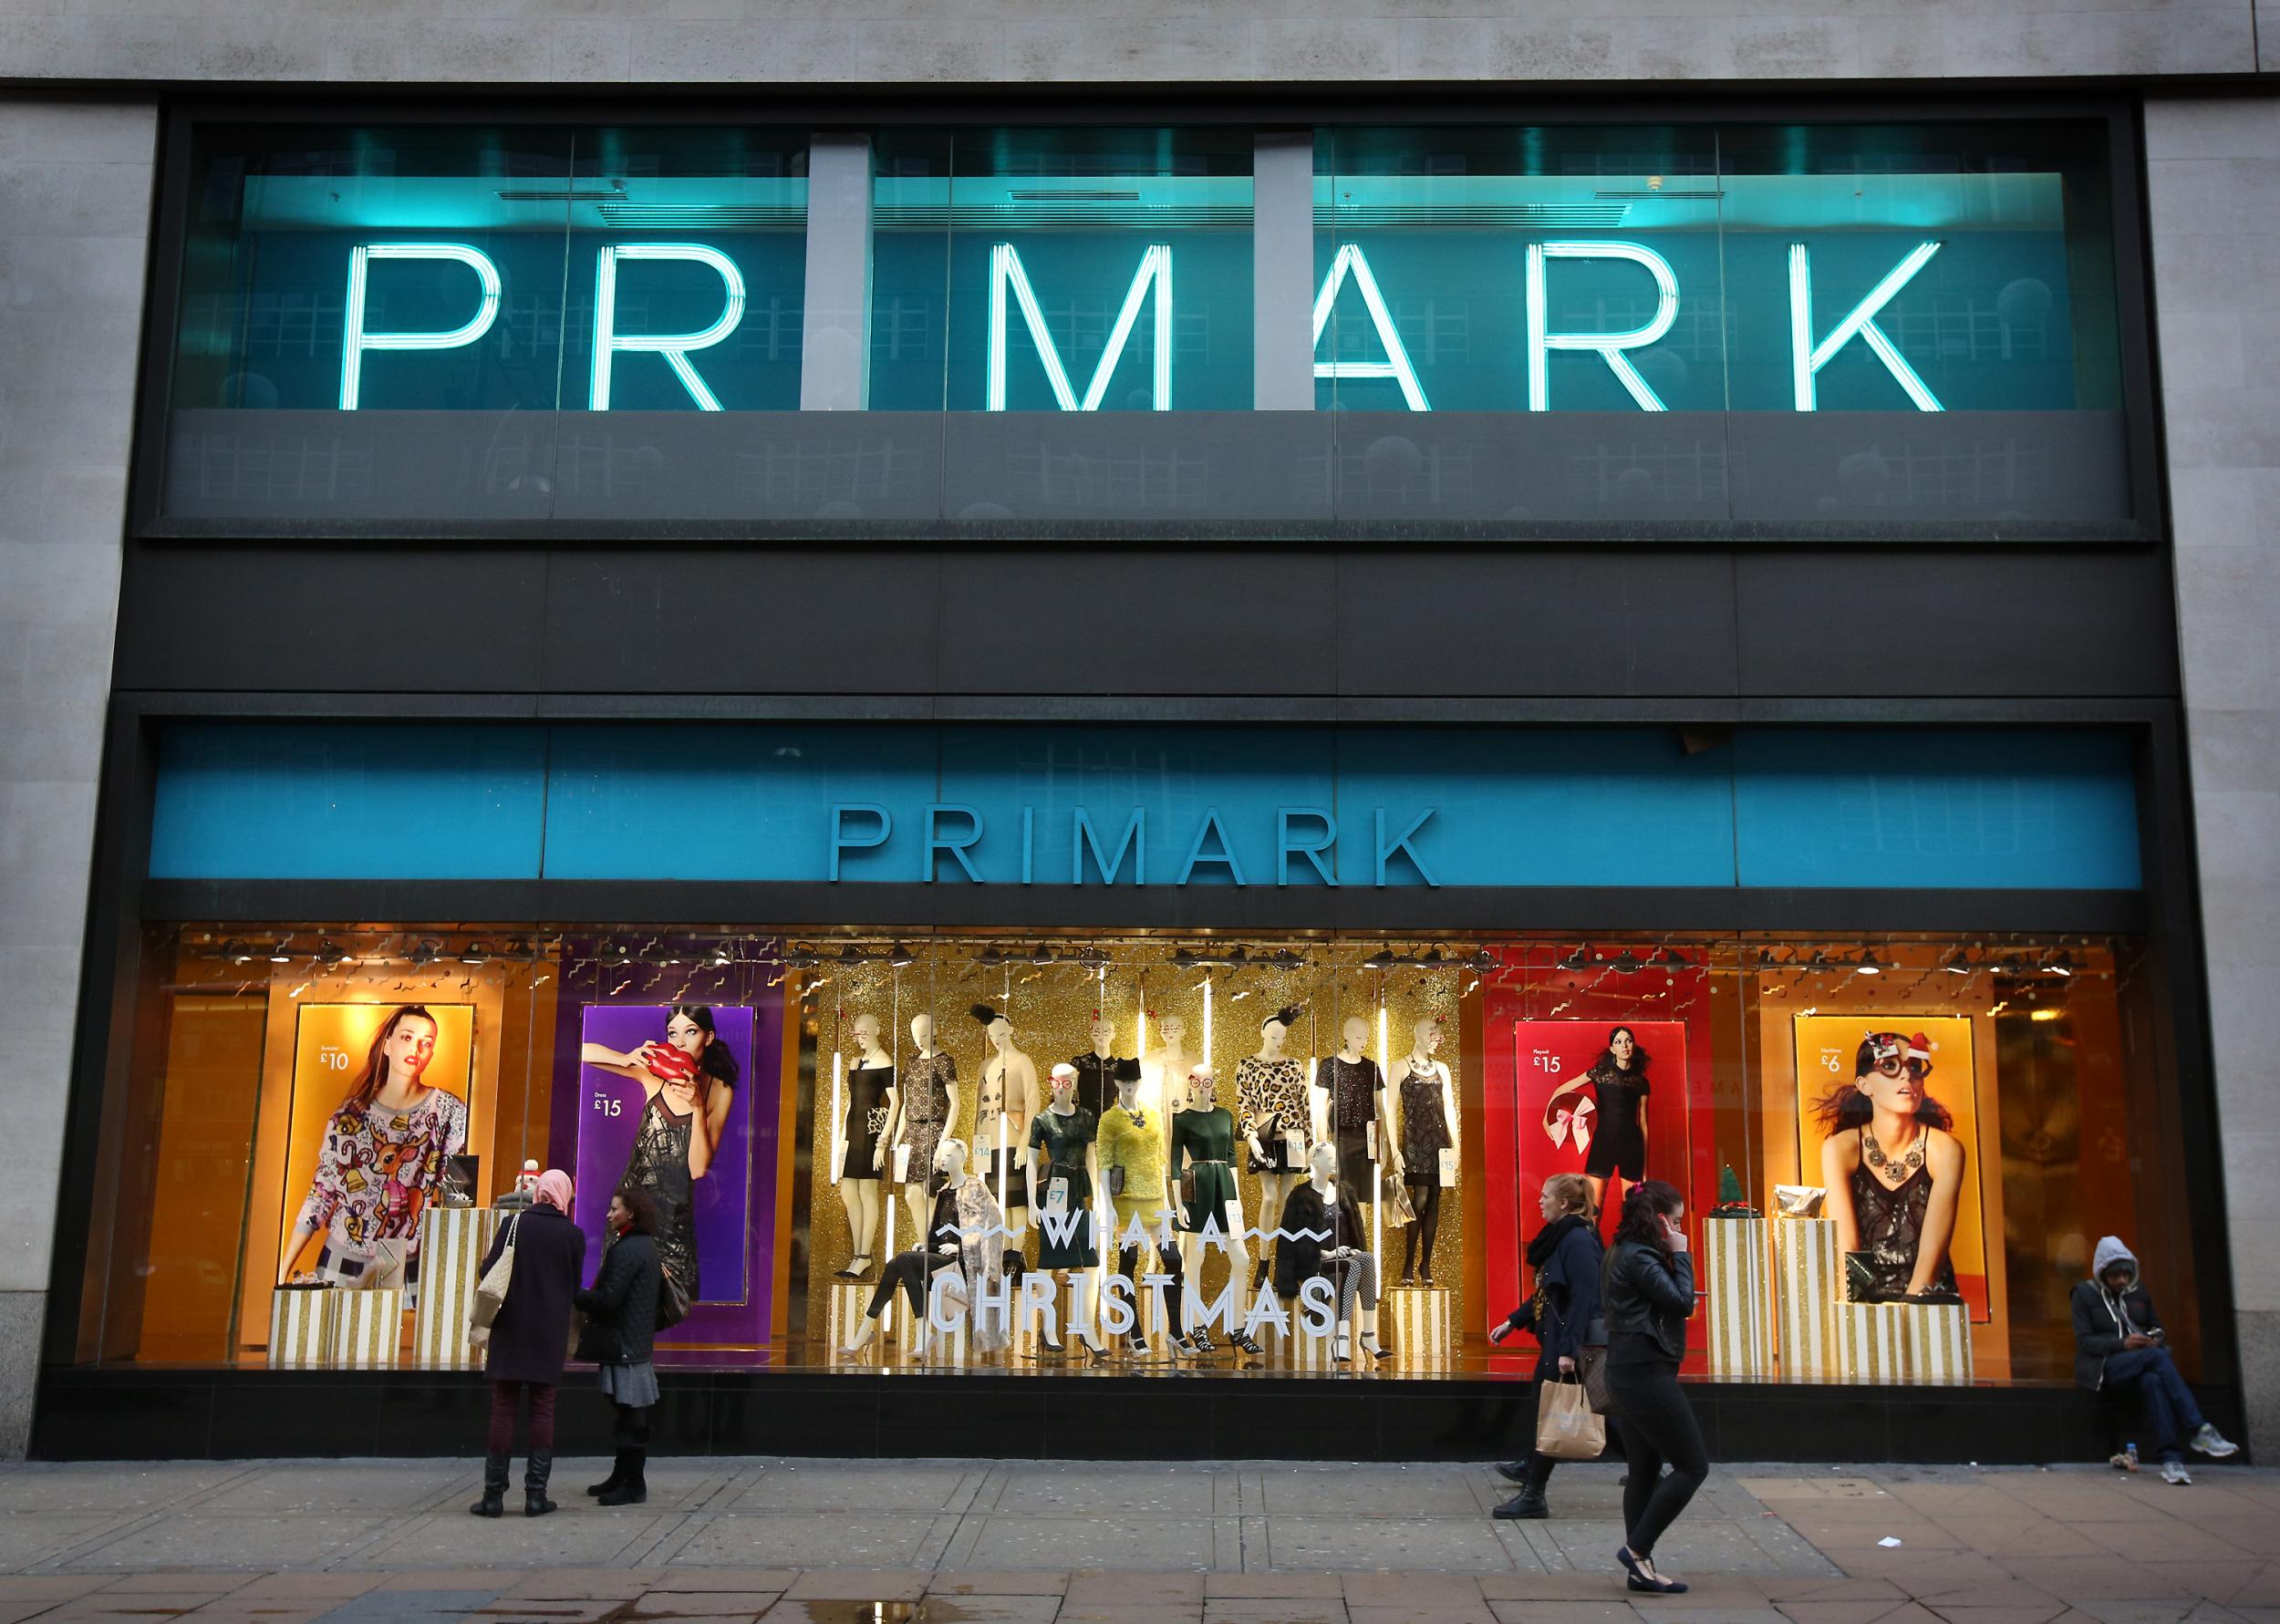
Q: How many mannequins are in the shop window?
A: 13